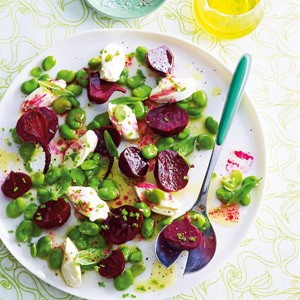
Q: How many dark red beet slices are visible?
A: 12